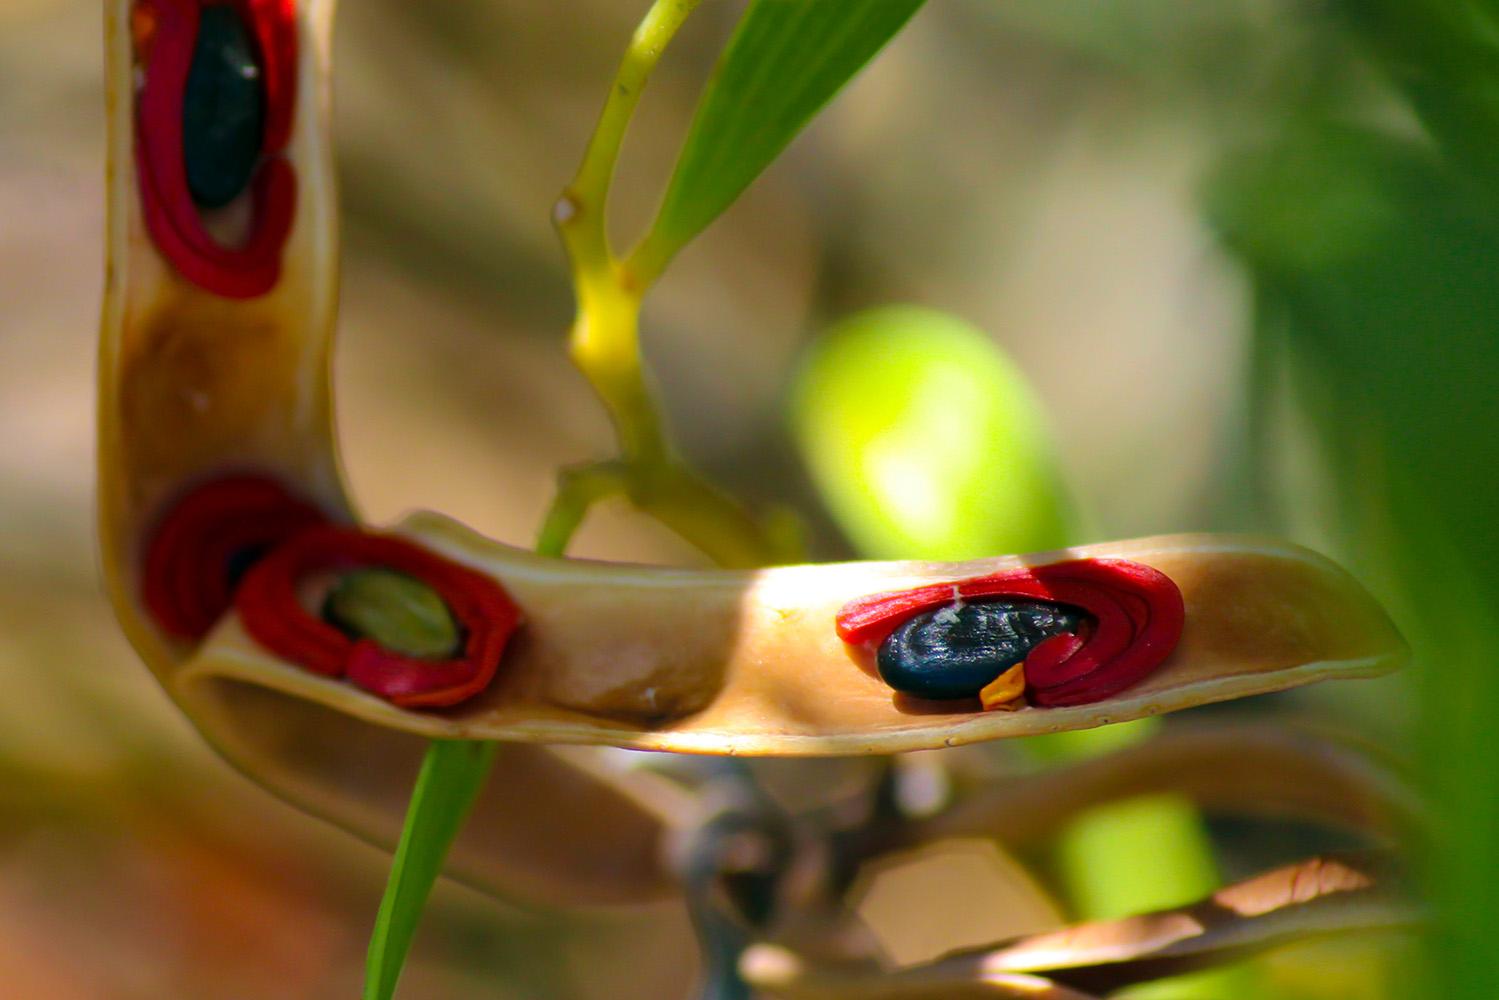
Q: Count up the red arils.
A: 4